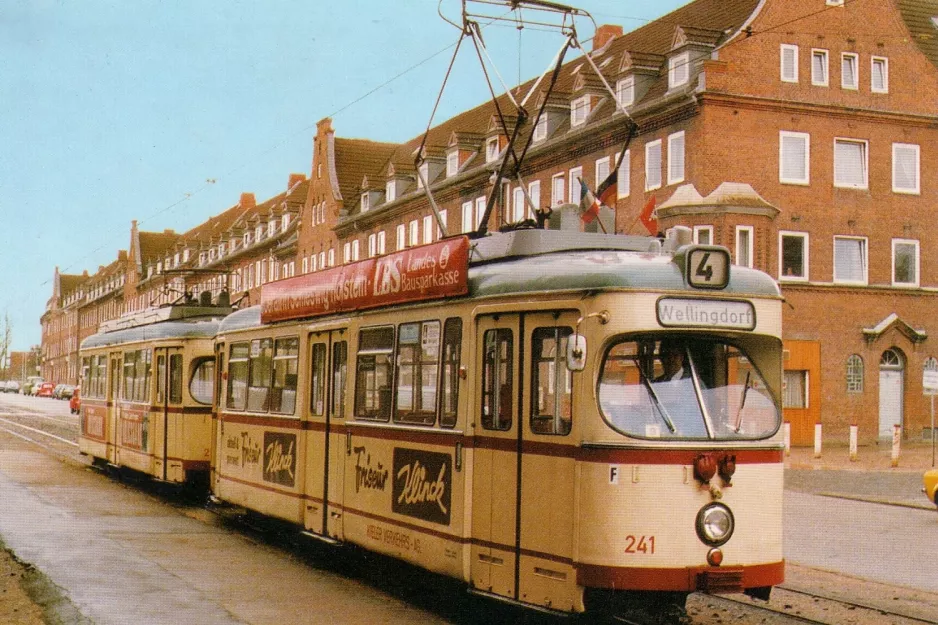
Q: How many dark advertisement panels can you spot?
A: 2